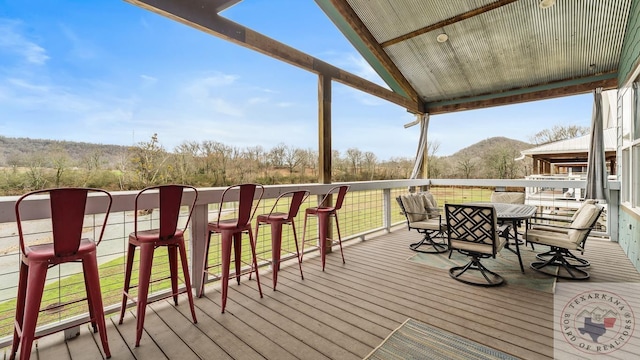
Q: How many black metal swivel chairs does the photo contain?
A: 6